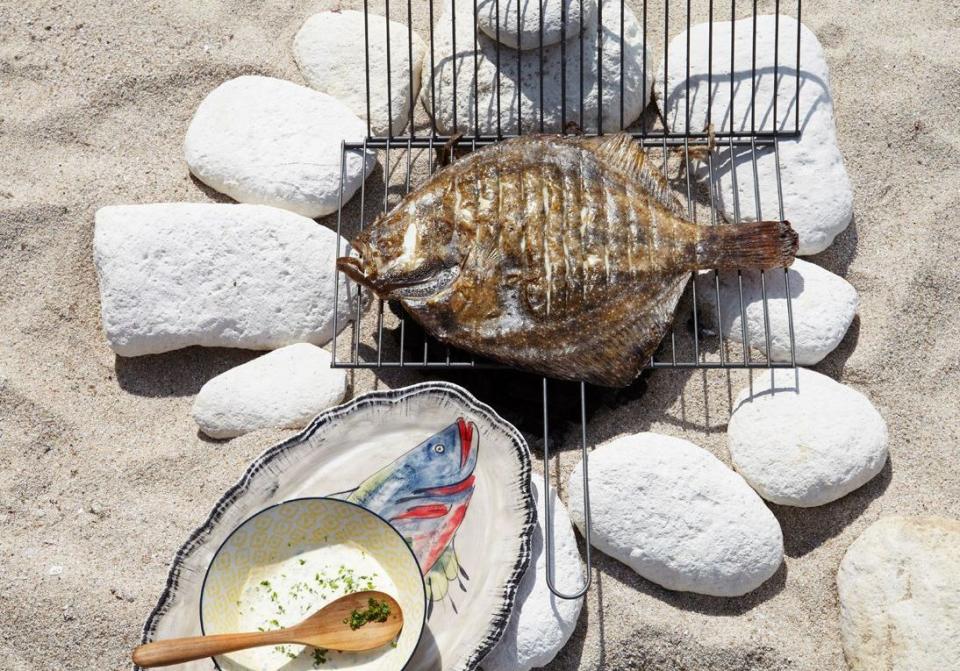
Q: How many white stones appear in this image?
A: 12